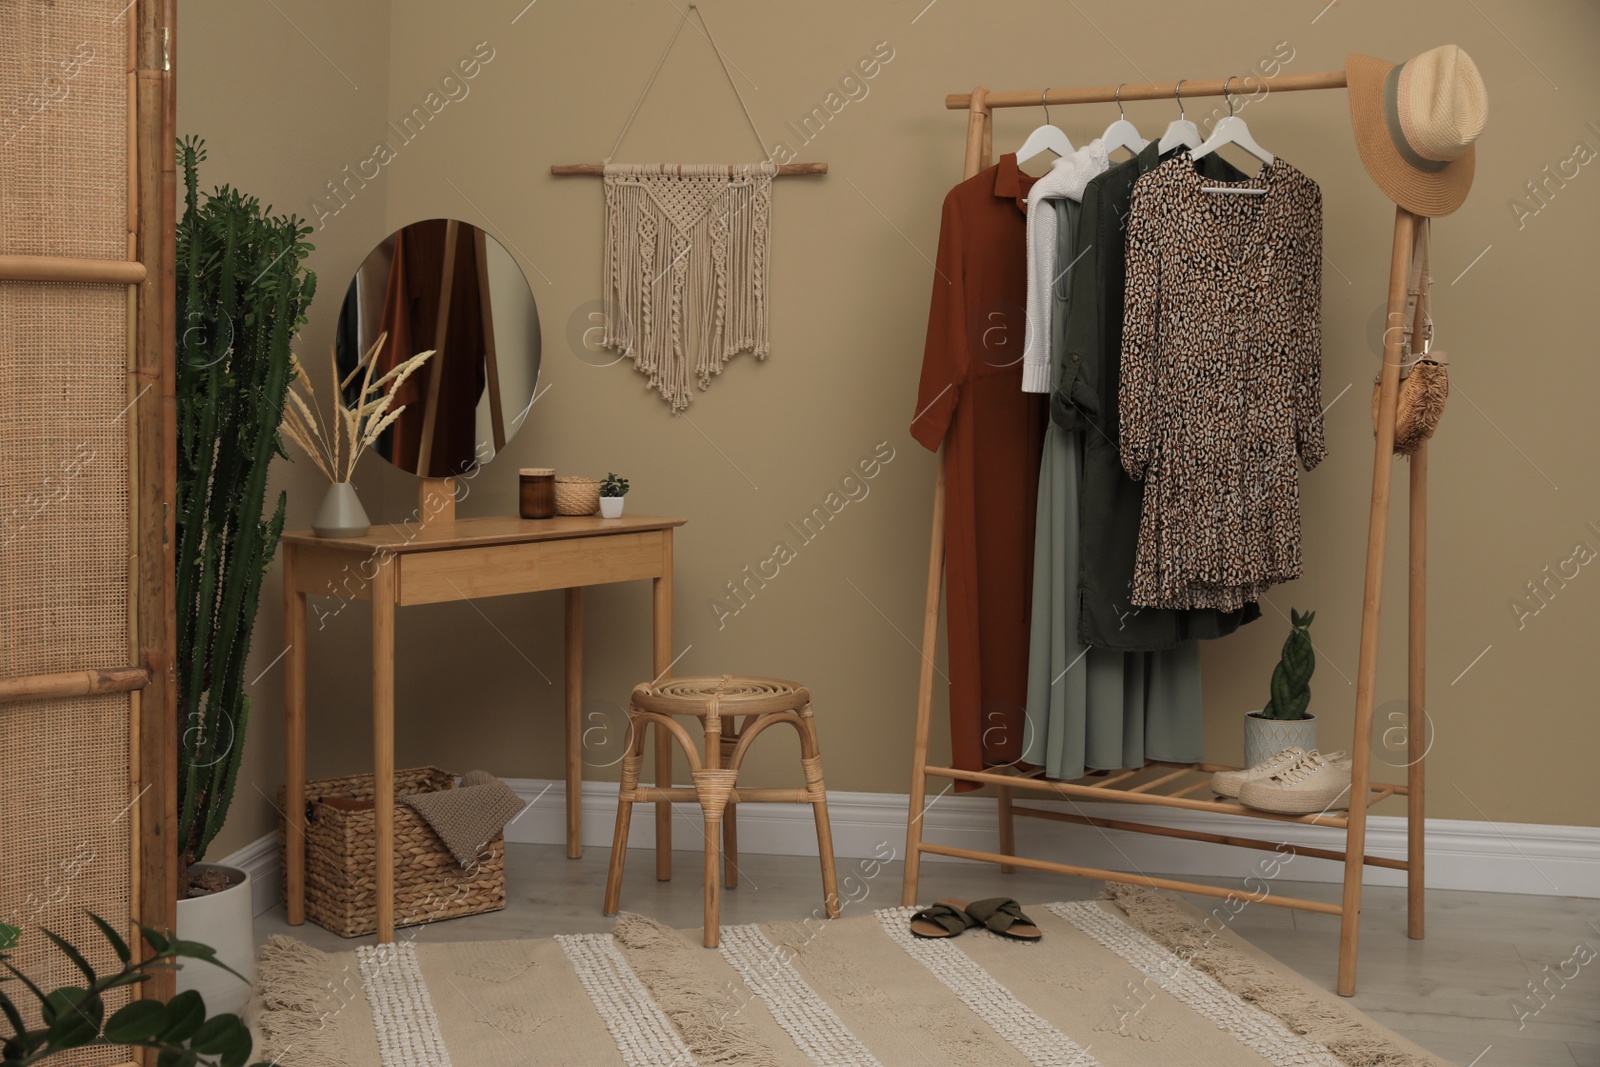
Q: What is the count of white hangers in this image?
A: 4